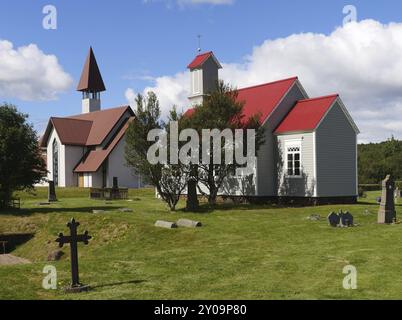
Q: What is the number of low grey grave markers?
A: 2